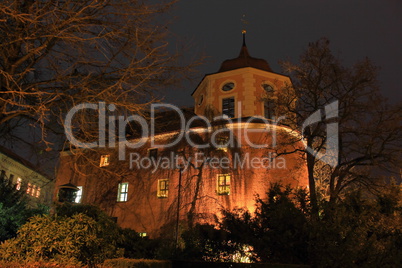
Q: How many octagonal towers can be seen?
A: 1